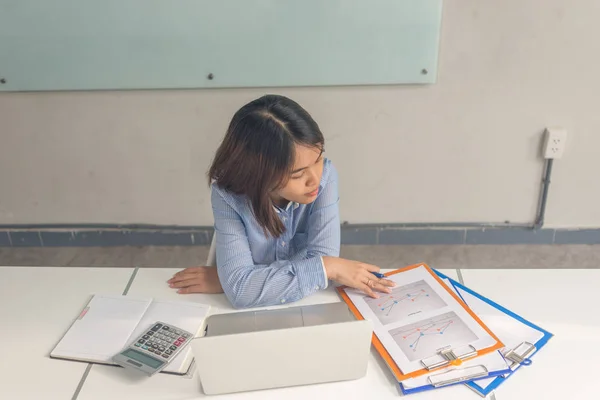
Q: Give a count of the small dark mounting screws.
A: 3